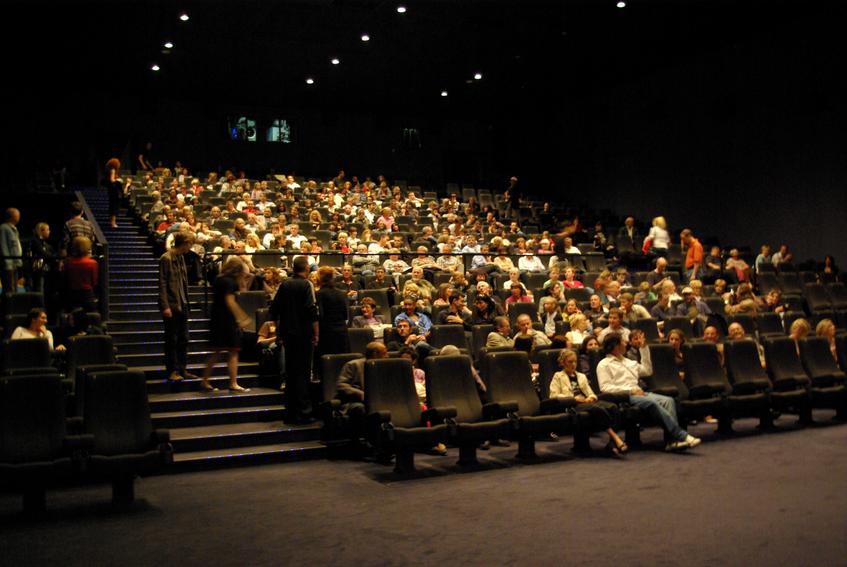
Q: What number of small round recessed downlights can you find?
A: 10